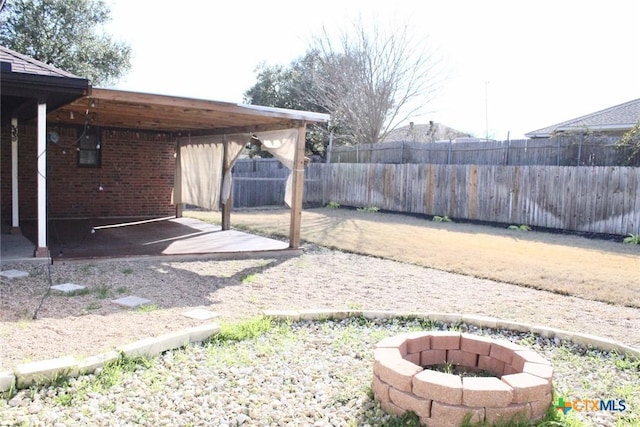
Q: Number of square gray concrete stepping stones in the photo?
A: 4